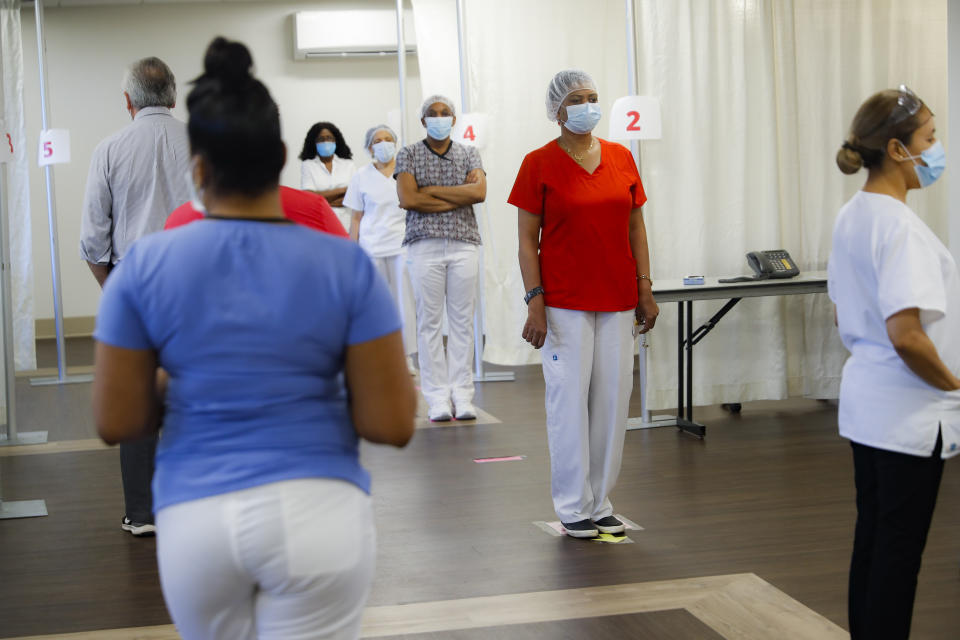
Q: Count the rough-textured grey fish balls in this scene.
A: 0